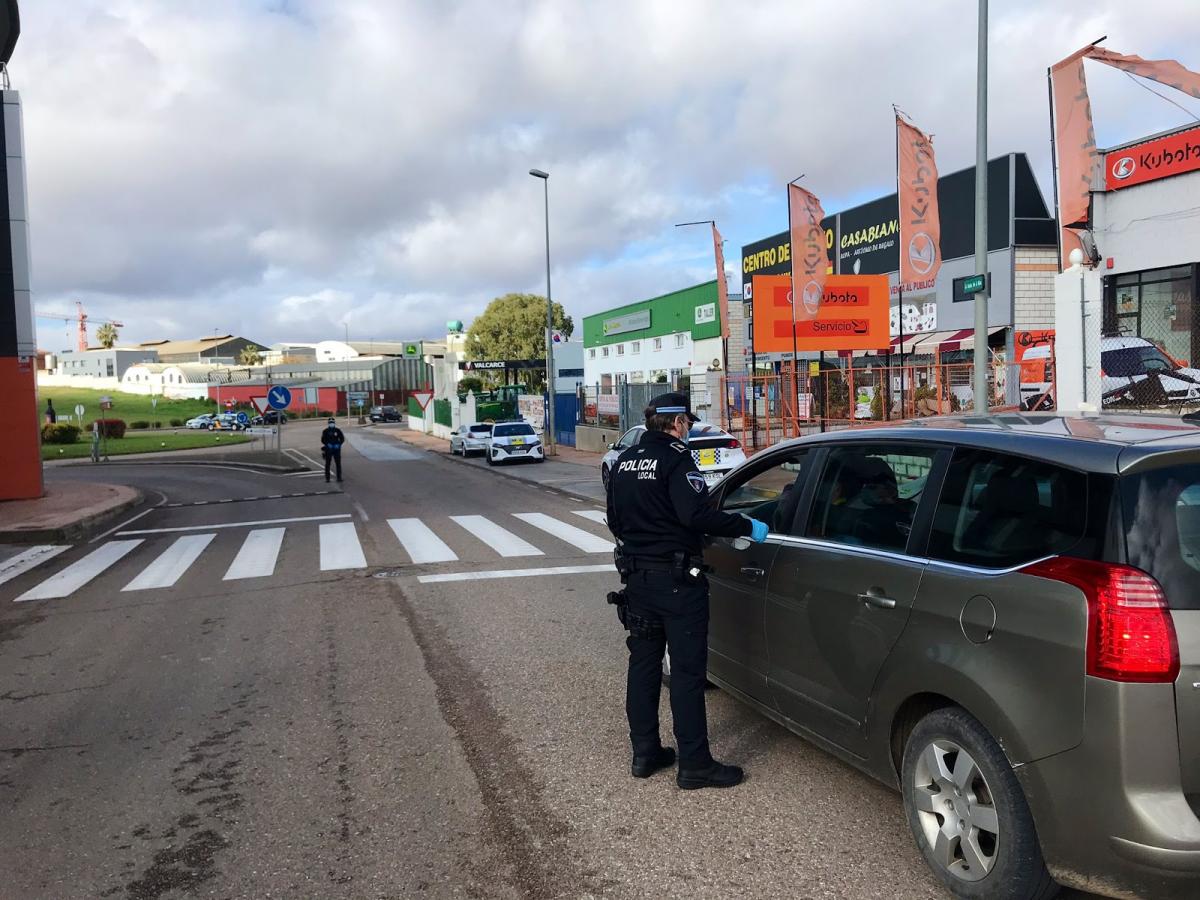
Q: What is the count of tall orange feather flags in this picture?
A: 4